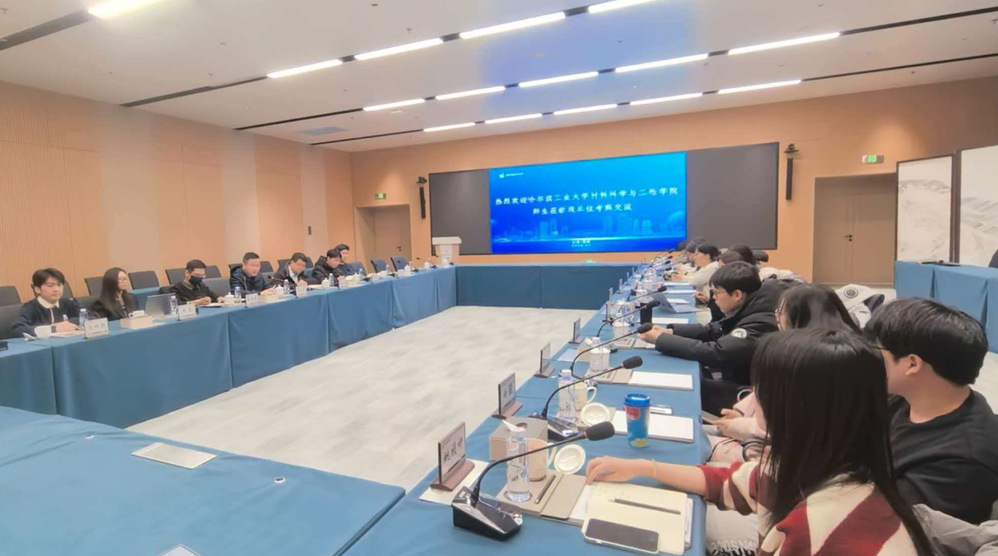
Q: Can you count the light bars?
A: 15